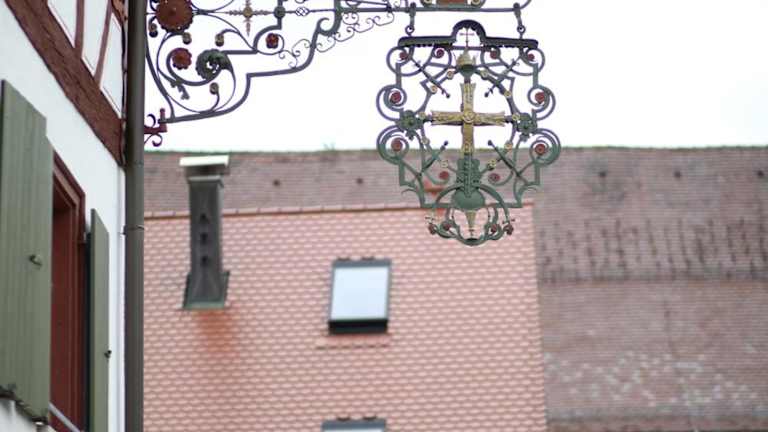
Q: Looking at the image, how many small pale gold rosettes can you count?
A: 10